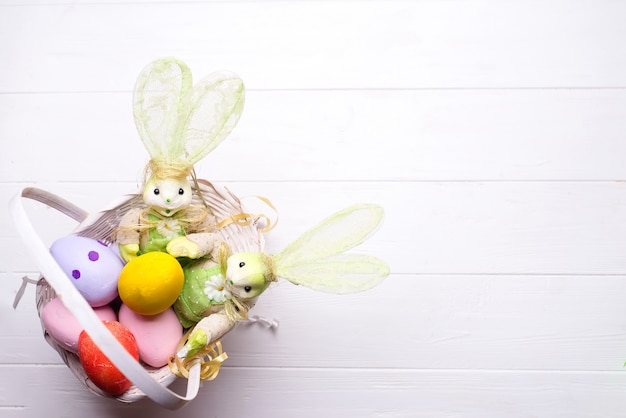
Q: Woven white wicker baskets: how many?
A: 1